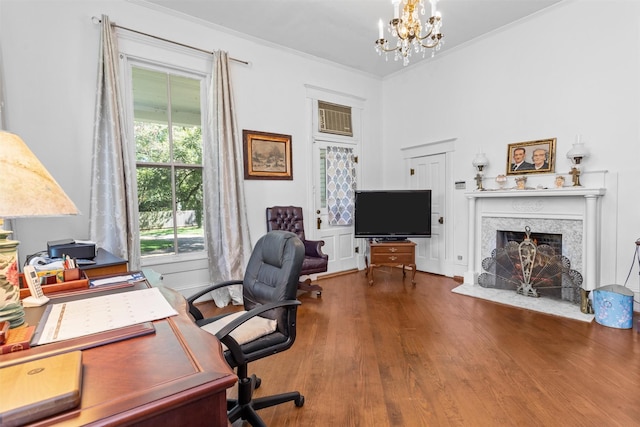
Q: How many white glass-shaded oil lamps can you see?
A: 2